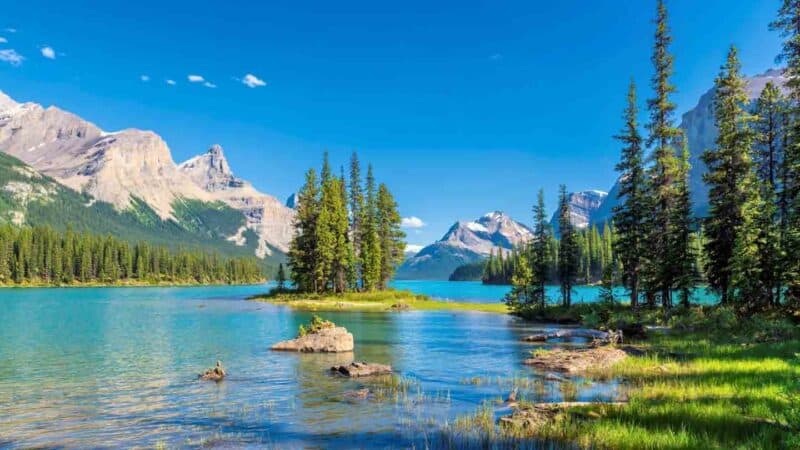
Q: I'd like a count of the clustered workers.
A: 0